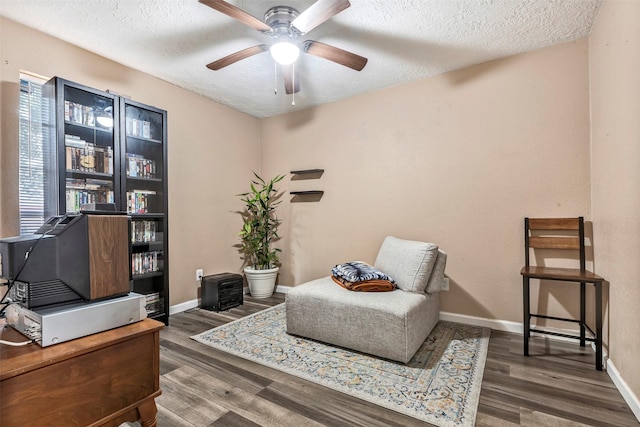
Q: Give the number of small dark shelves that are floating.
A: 2